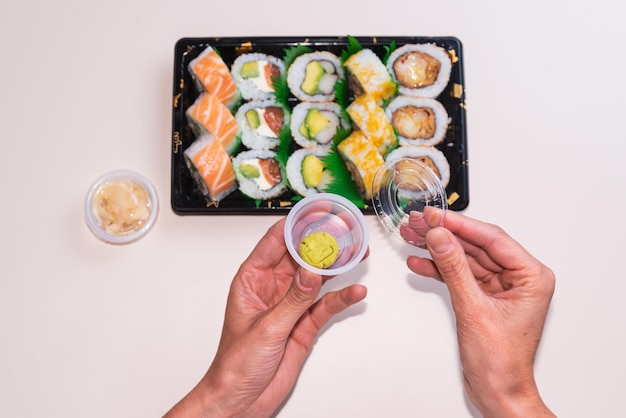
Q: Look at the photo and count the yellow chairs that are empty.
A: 0